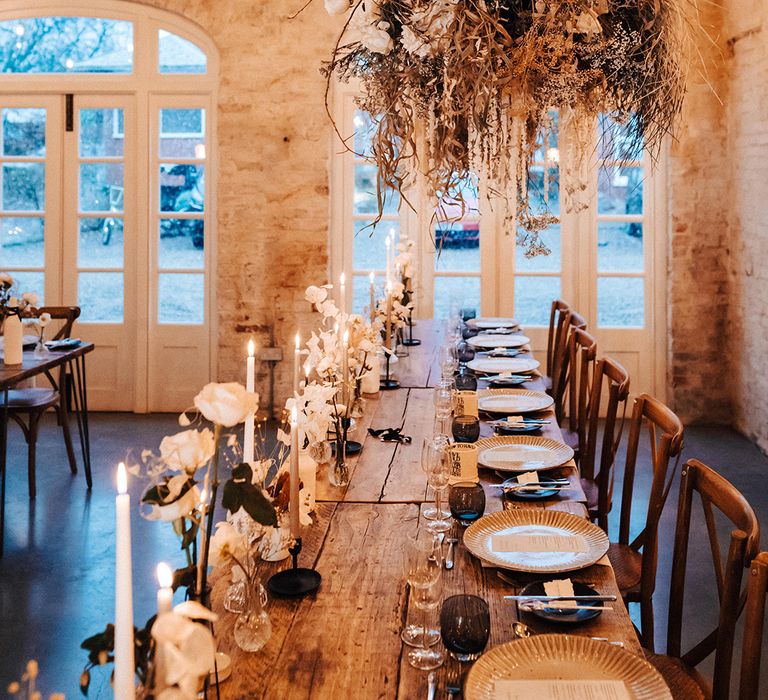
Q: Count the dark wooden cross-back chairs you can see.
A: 8